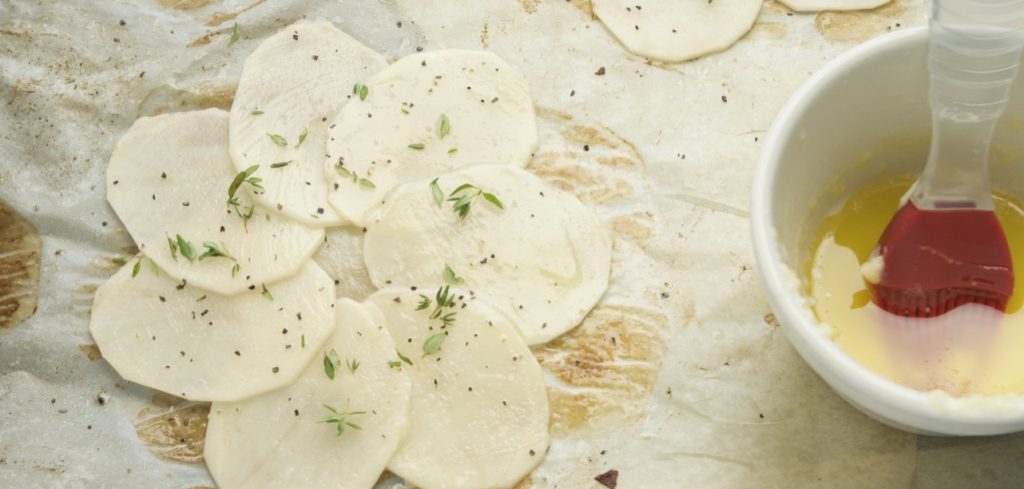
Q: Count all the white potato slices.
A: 9